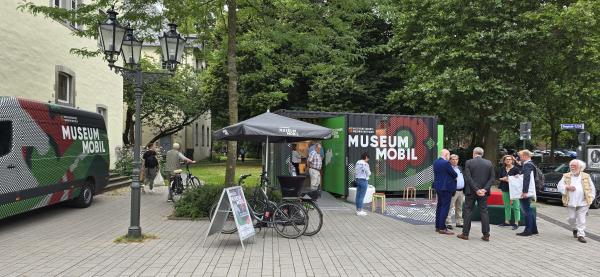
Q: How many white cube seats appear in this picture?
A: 1